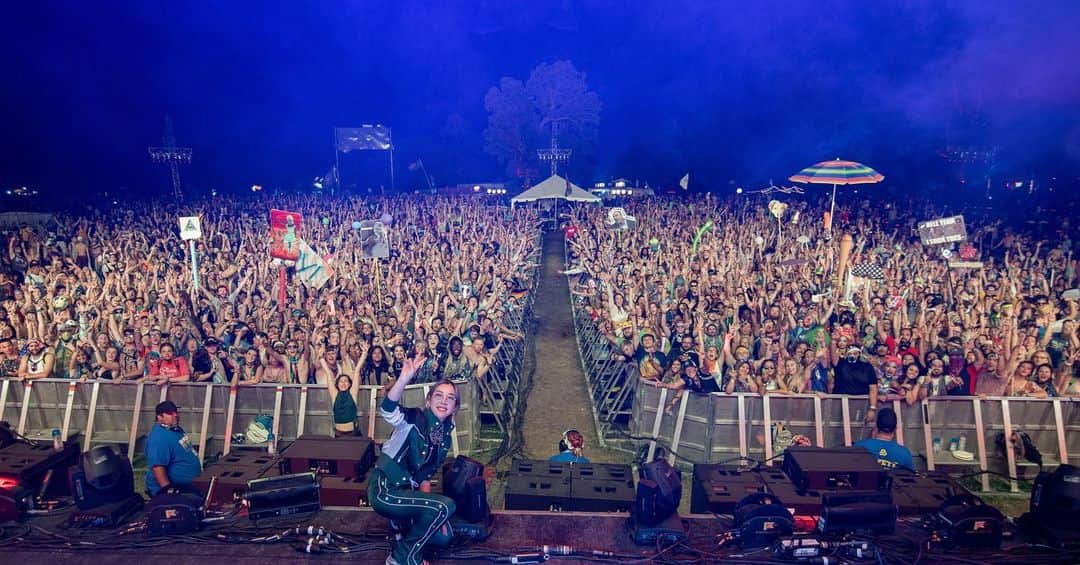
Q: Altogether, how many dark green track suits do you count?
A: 1